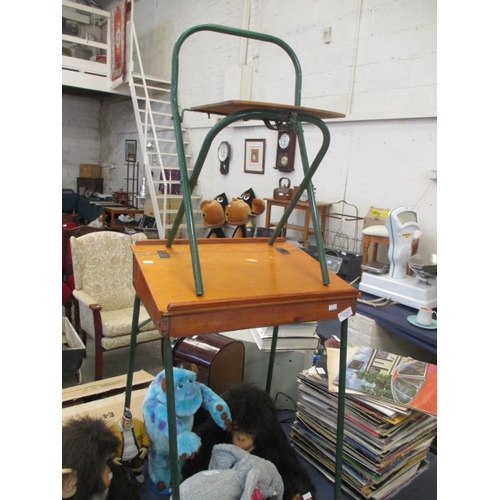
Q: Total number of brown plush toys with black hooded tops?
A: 2